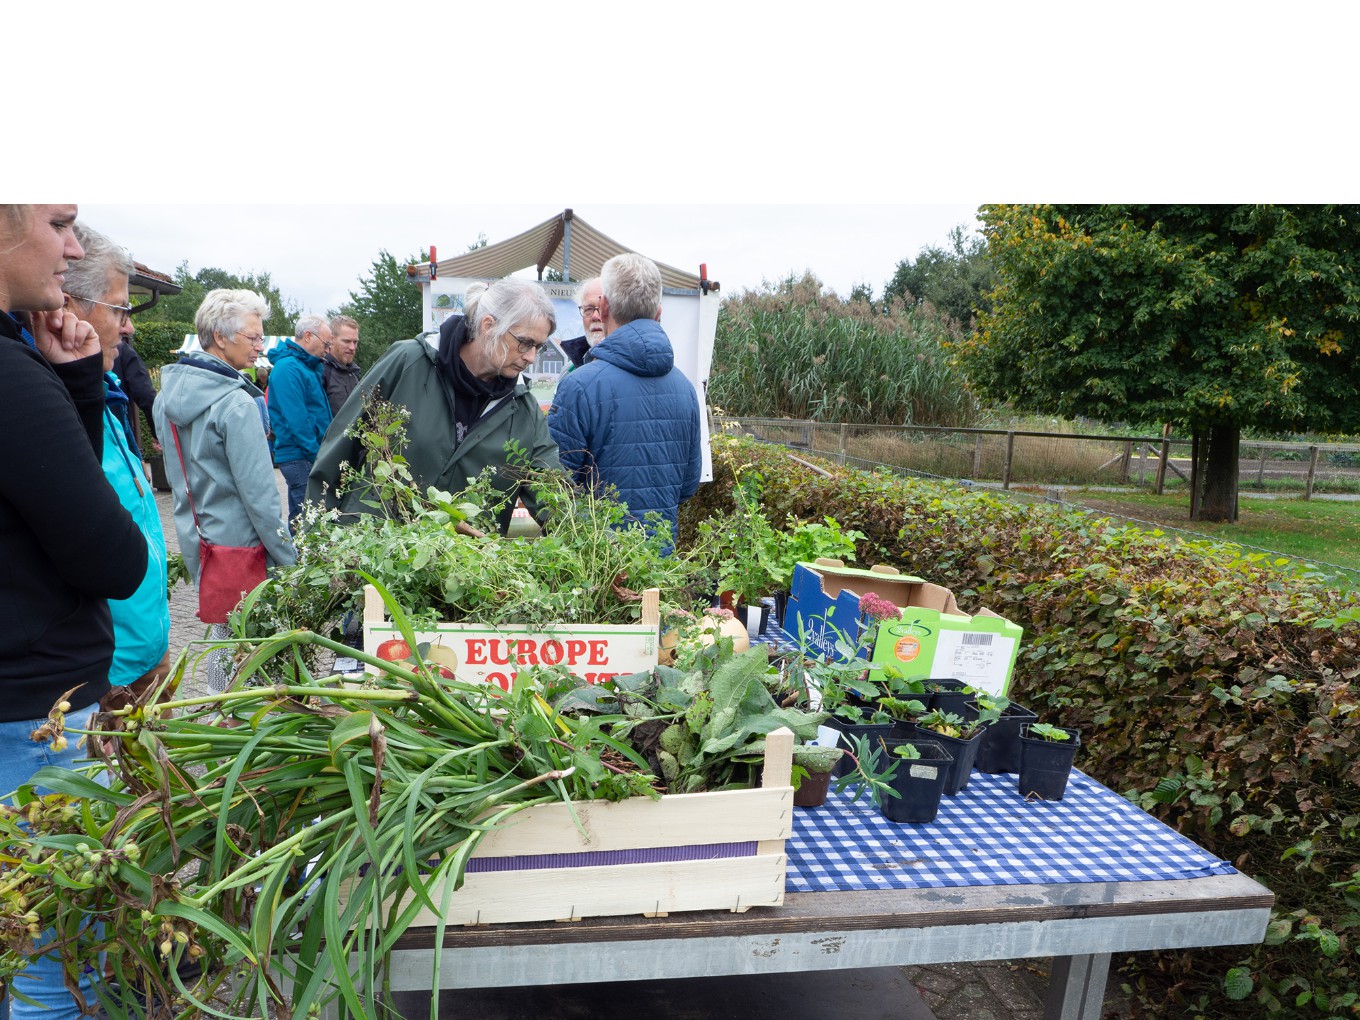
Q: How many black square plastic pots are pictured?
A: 8